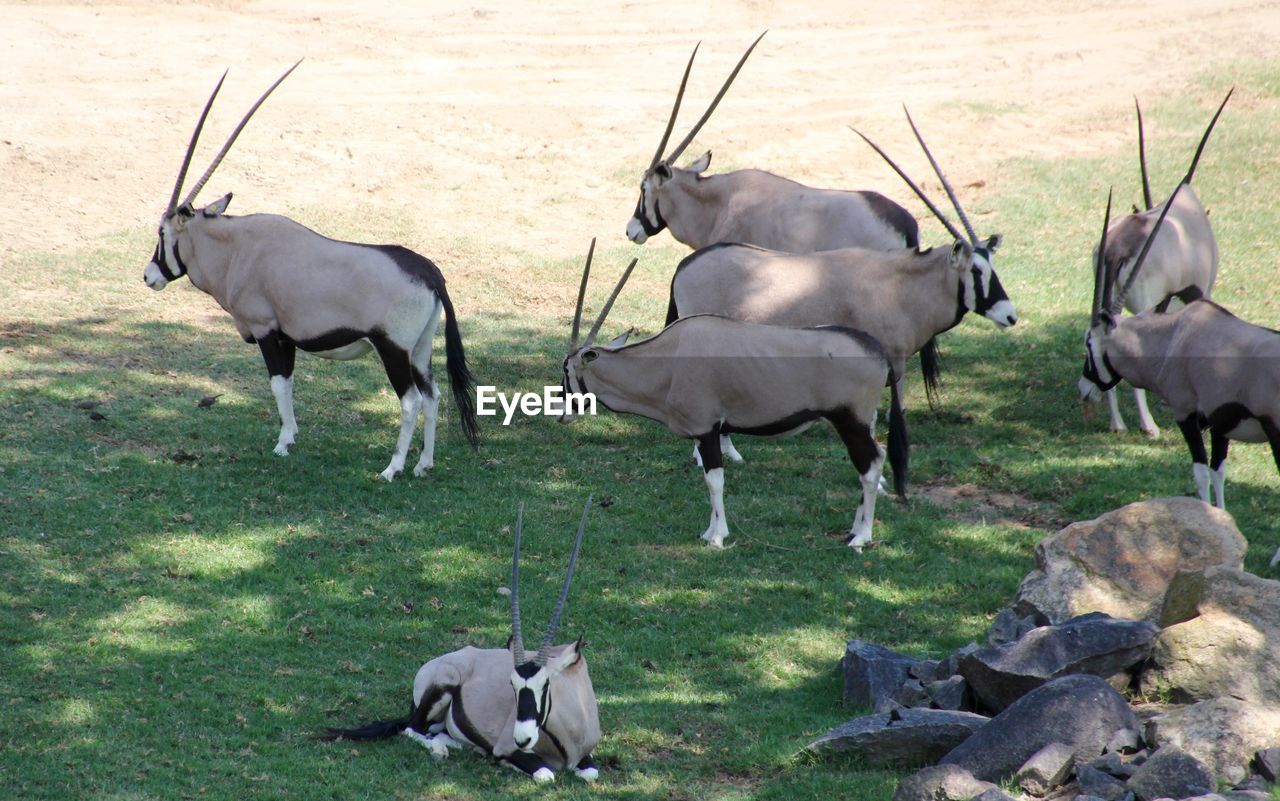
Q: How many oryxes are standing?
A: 6